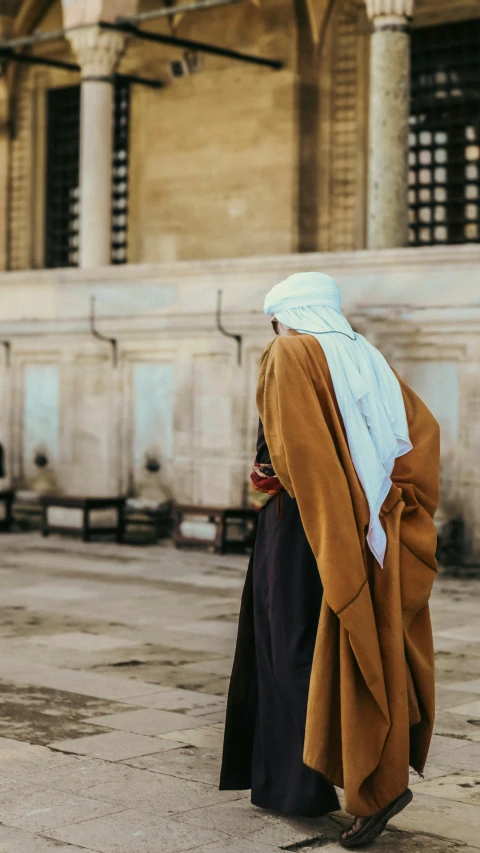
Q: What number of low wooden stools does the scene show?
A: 3